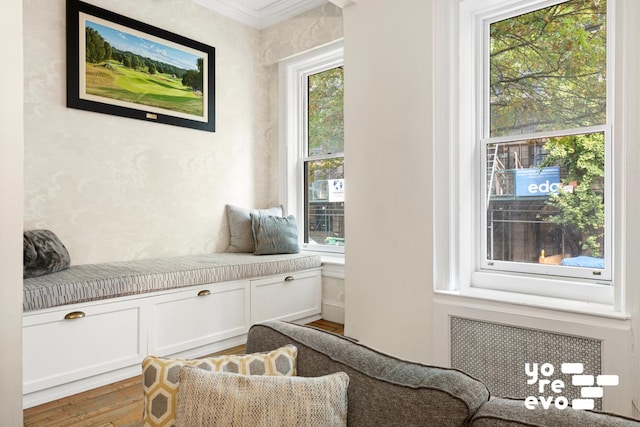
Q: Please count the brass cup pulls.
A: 3